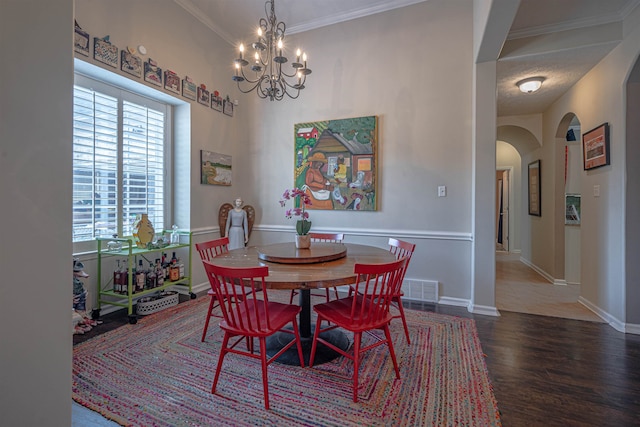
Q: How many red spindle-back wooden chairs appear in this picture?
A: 5